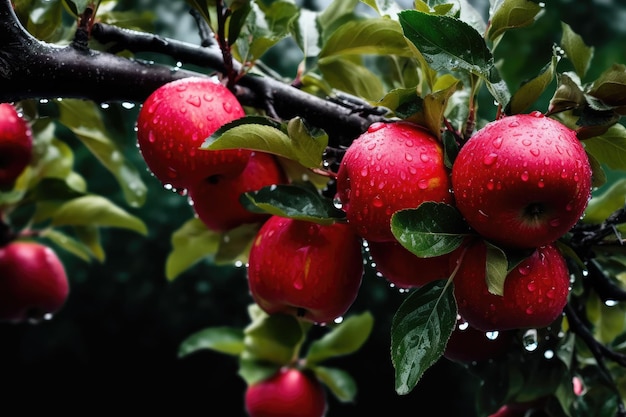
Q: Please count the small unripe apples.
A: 0